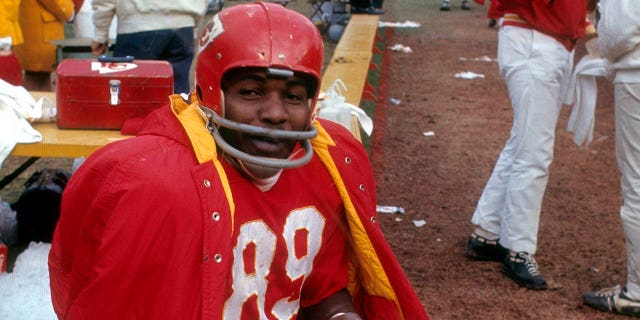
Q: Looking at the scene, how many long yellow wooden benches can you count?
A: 2